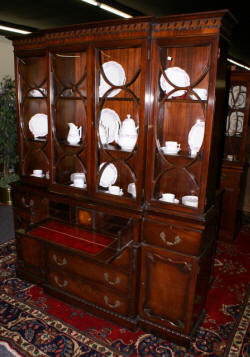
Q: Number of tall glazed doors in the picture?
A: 4